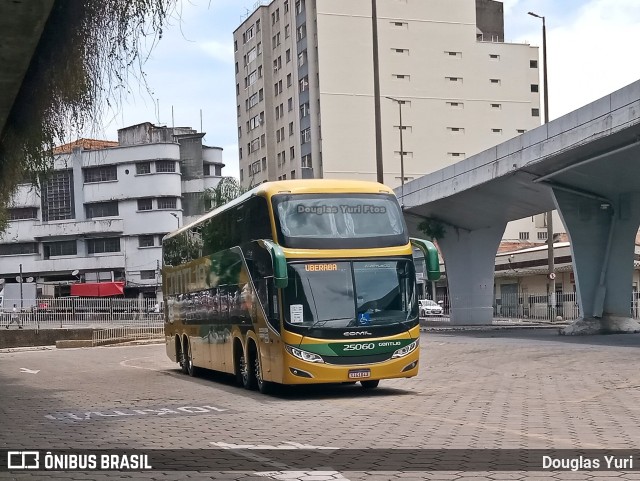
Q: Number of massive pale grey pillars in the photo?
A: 2